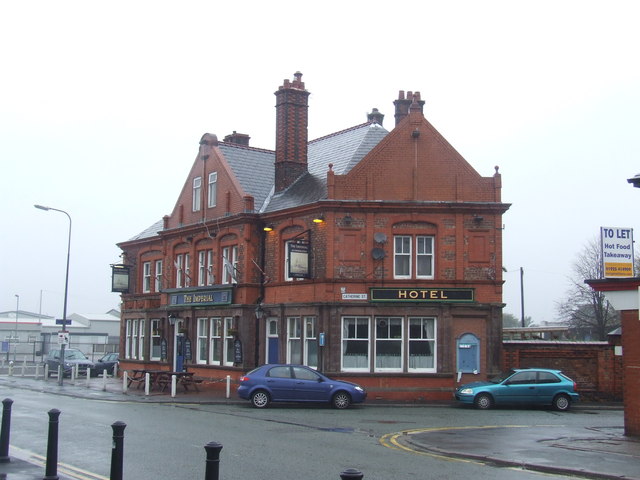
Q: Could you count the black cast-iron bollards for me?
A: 5